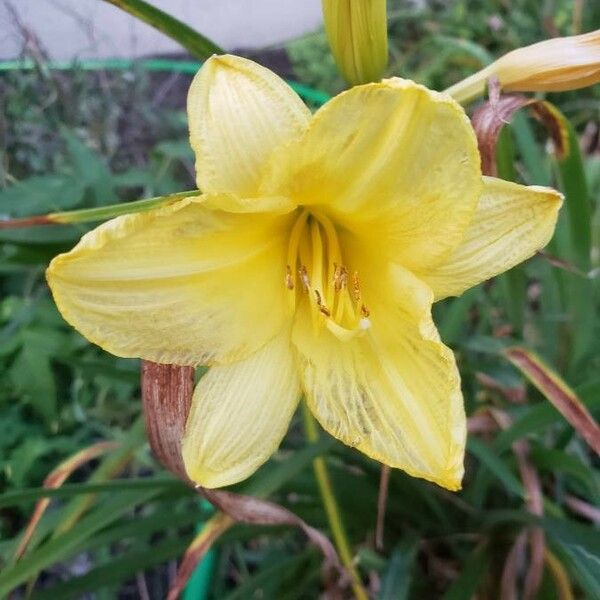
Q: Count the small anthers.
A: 6